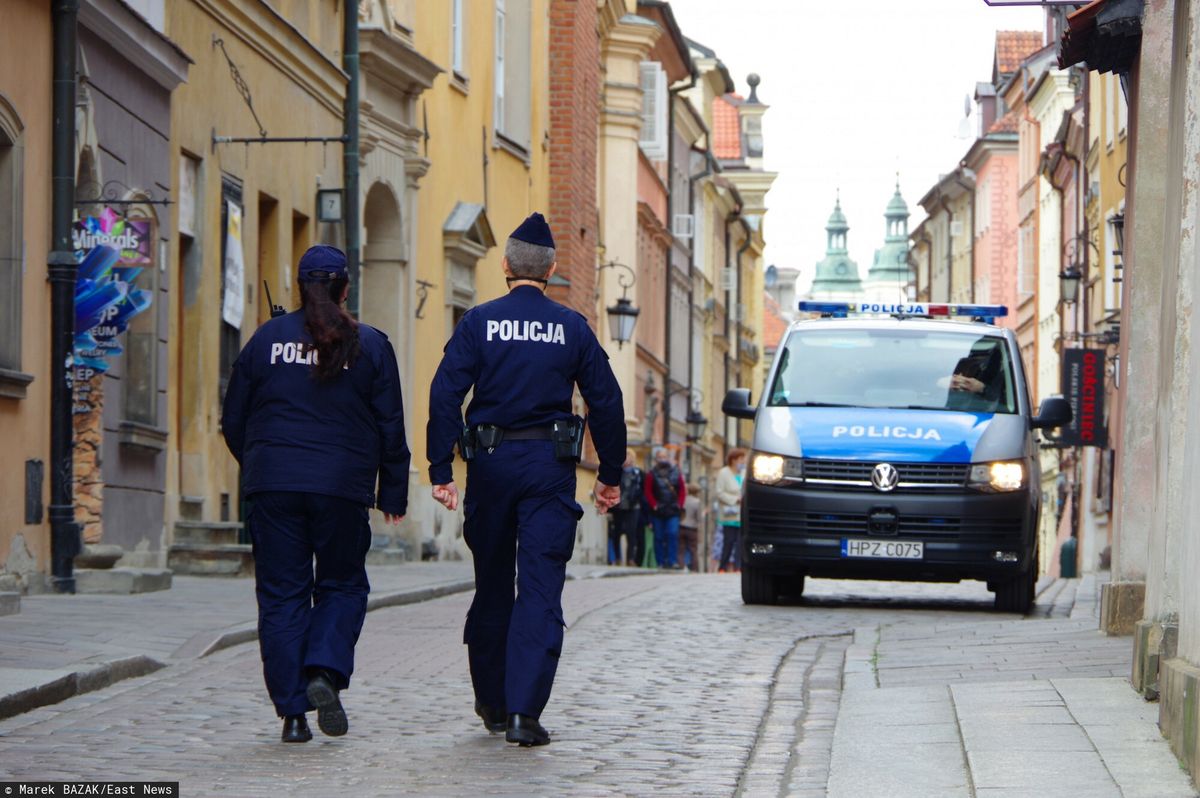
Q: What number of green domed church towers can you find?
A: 2